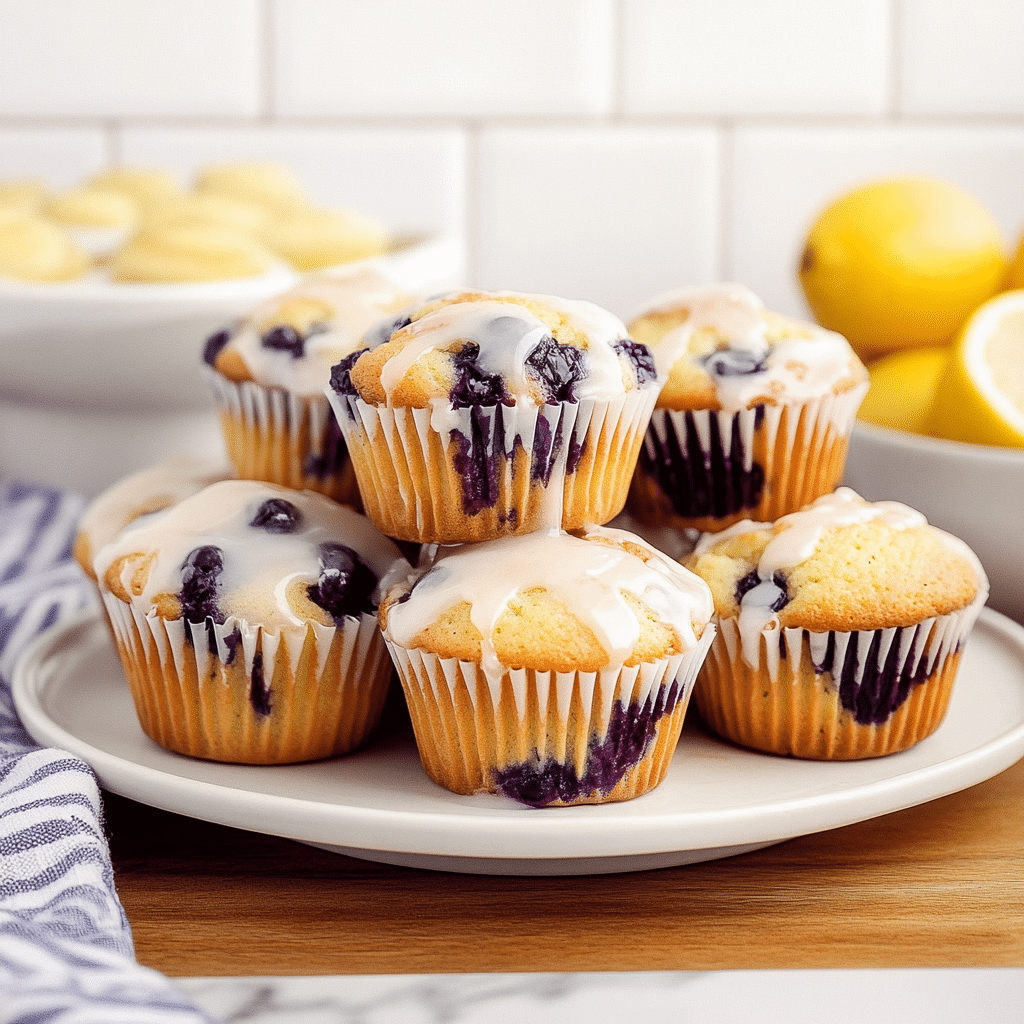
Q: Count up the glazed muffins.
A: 7